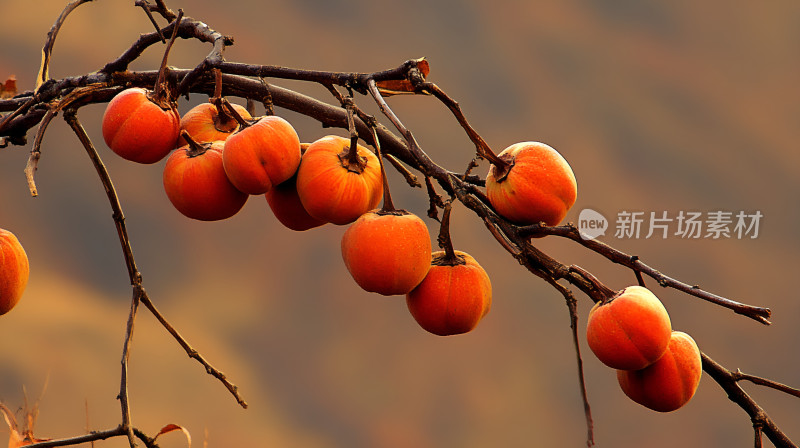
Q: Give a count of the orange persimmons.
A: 12